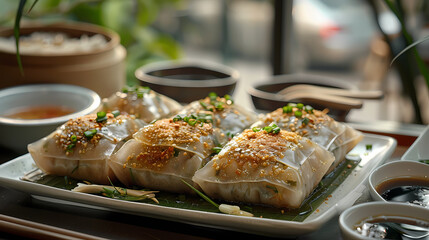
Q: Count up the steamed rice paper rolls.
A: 6